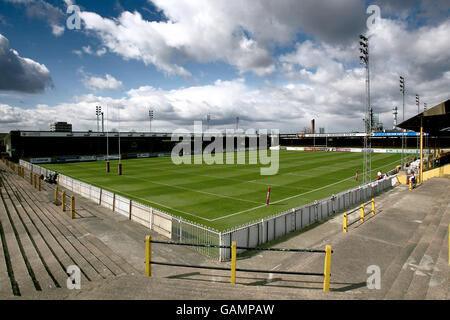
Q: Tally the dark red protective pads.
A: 2